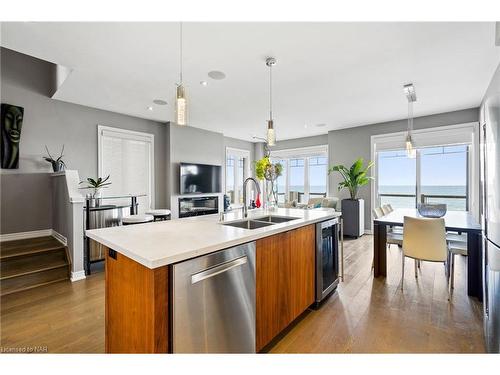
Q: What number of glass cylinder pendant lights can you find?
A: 3